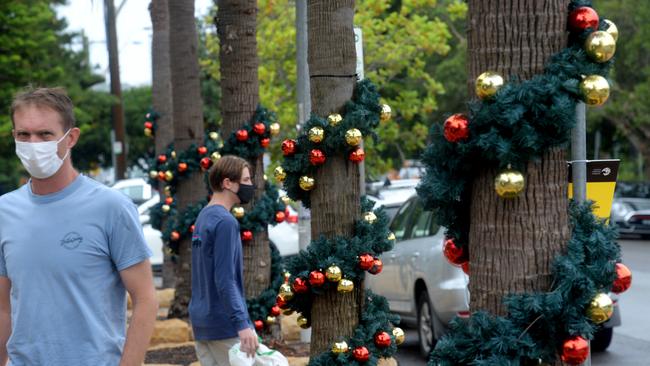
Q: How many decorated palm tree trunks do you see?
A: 5